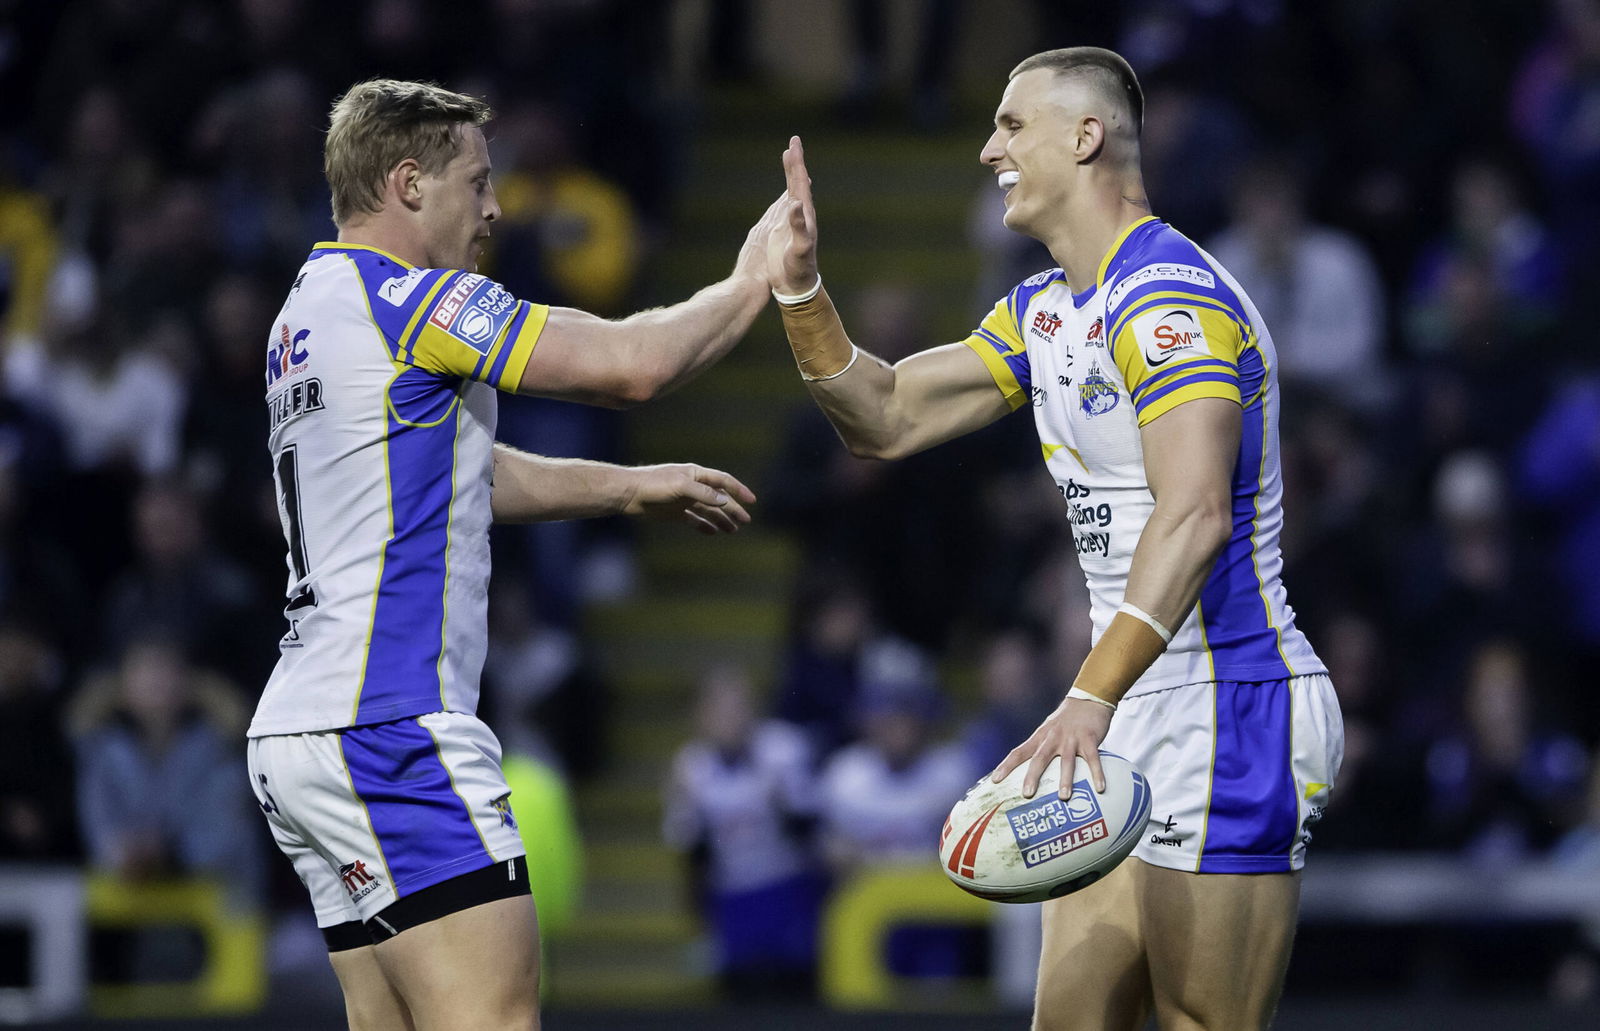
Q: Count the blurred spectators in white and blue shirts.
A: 2